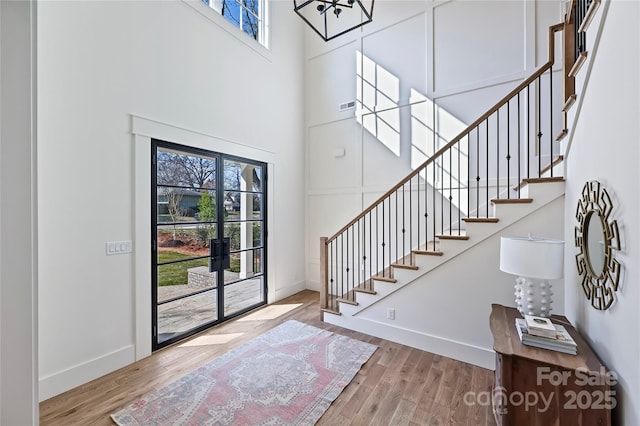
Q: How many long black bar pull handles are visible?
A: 2